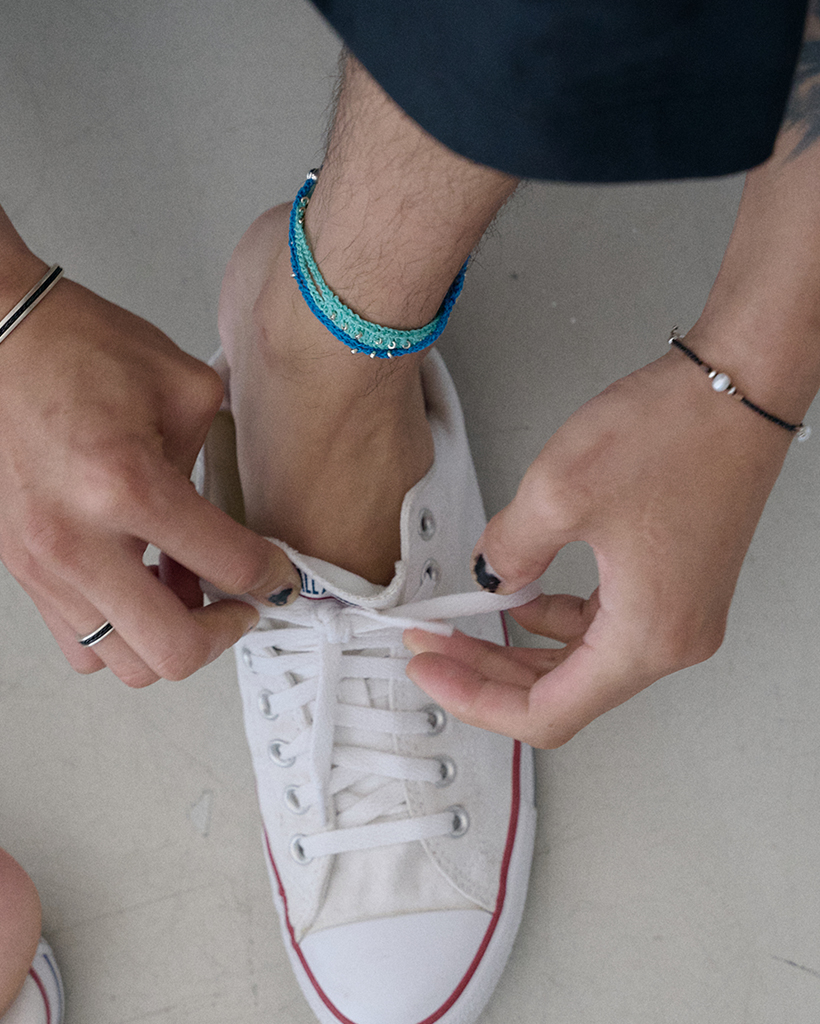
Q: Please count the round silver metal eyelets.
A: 10